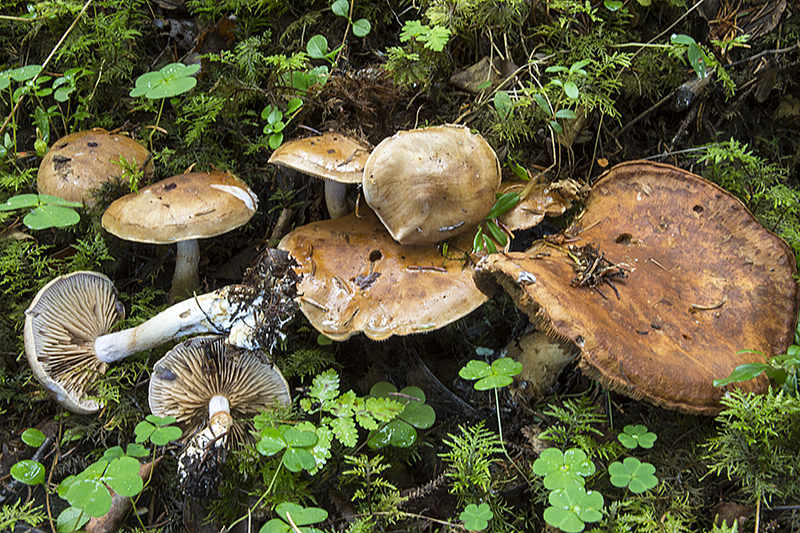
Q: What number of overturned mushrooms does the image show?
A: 2